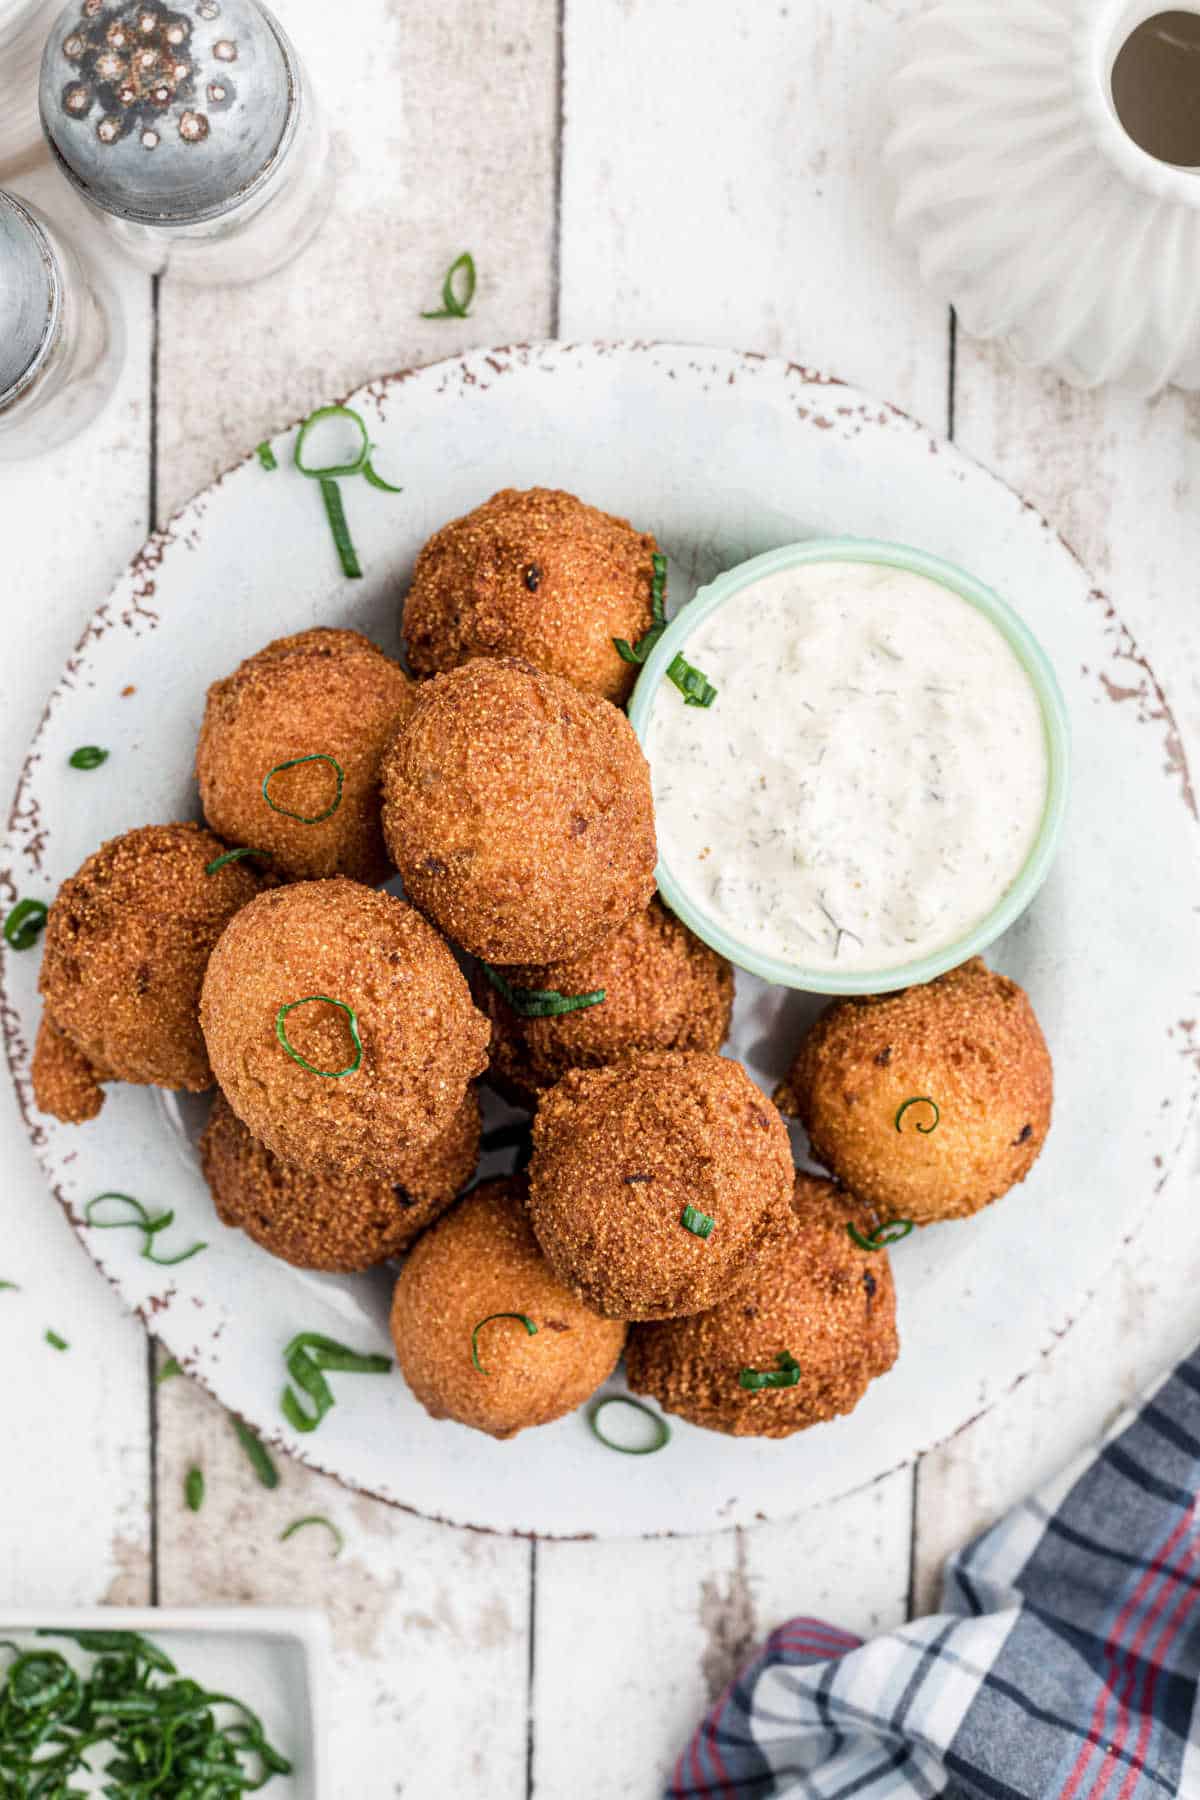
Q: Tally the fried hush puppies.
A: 11